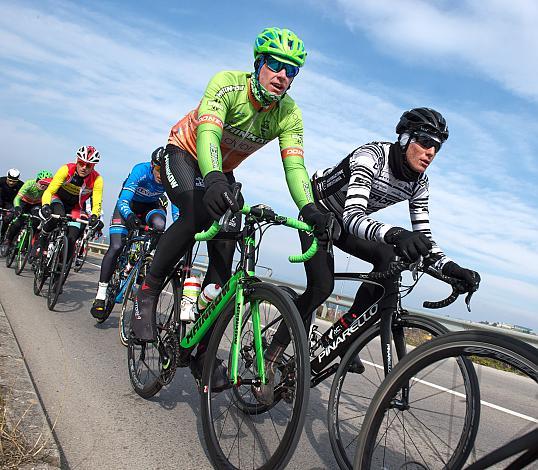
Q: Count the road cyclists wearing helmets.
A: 6